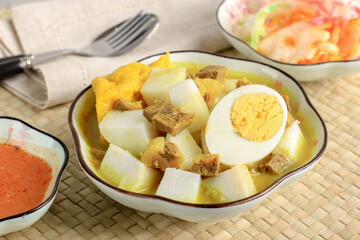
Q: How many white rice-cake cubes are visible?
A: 8